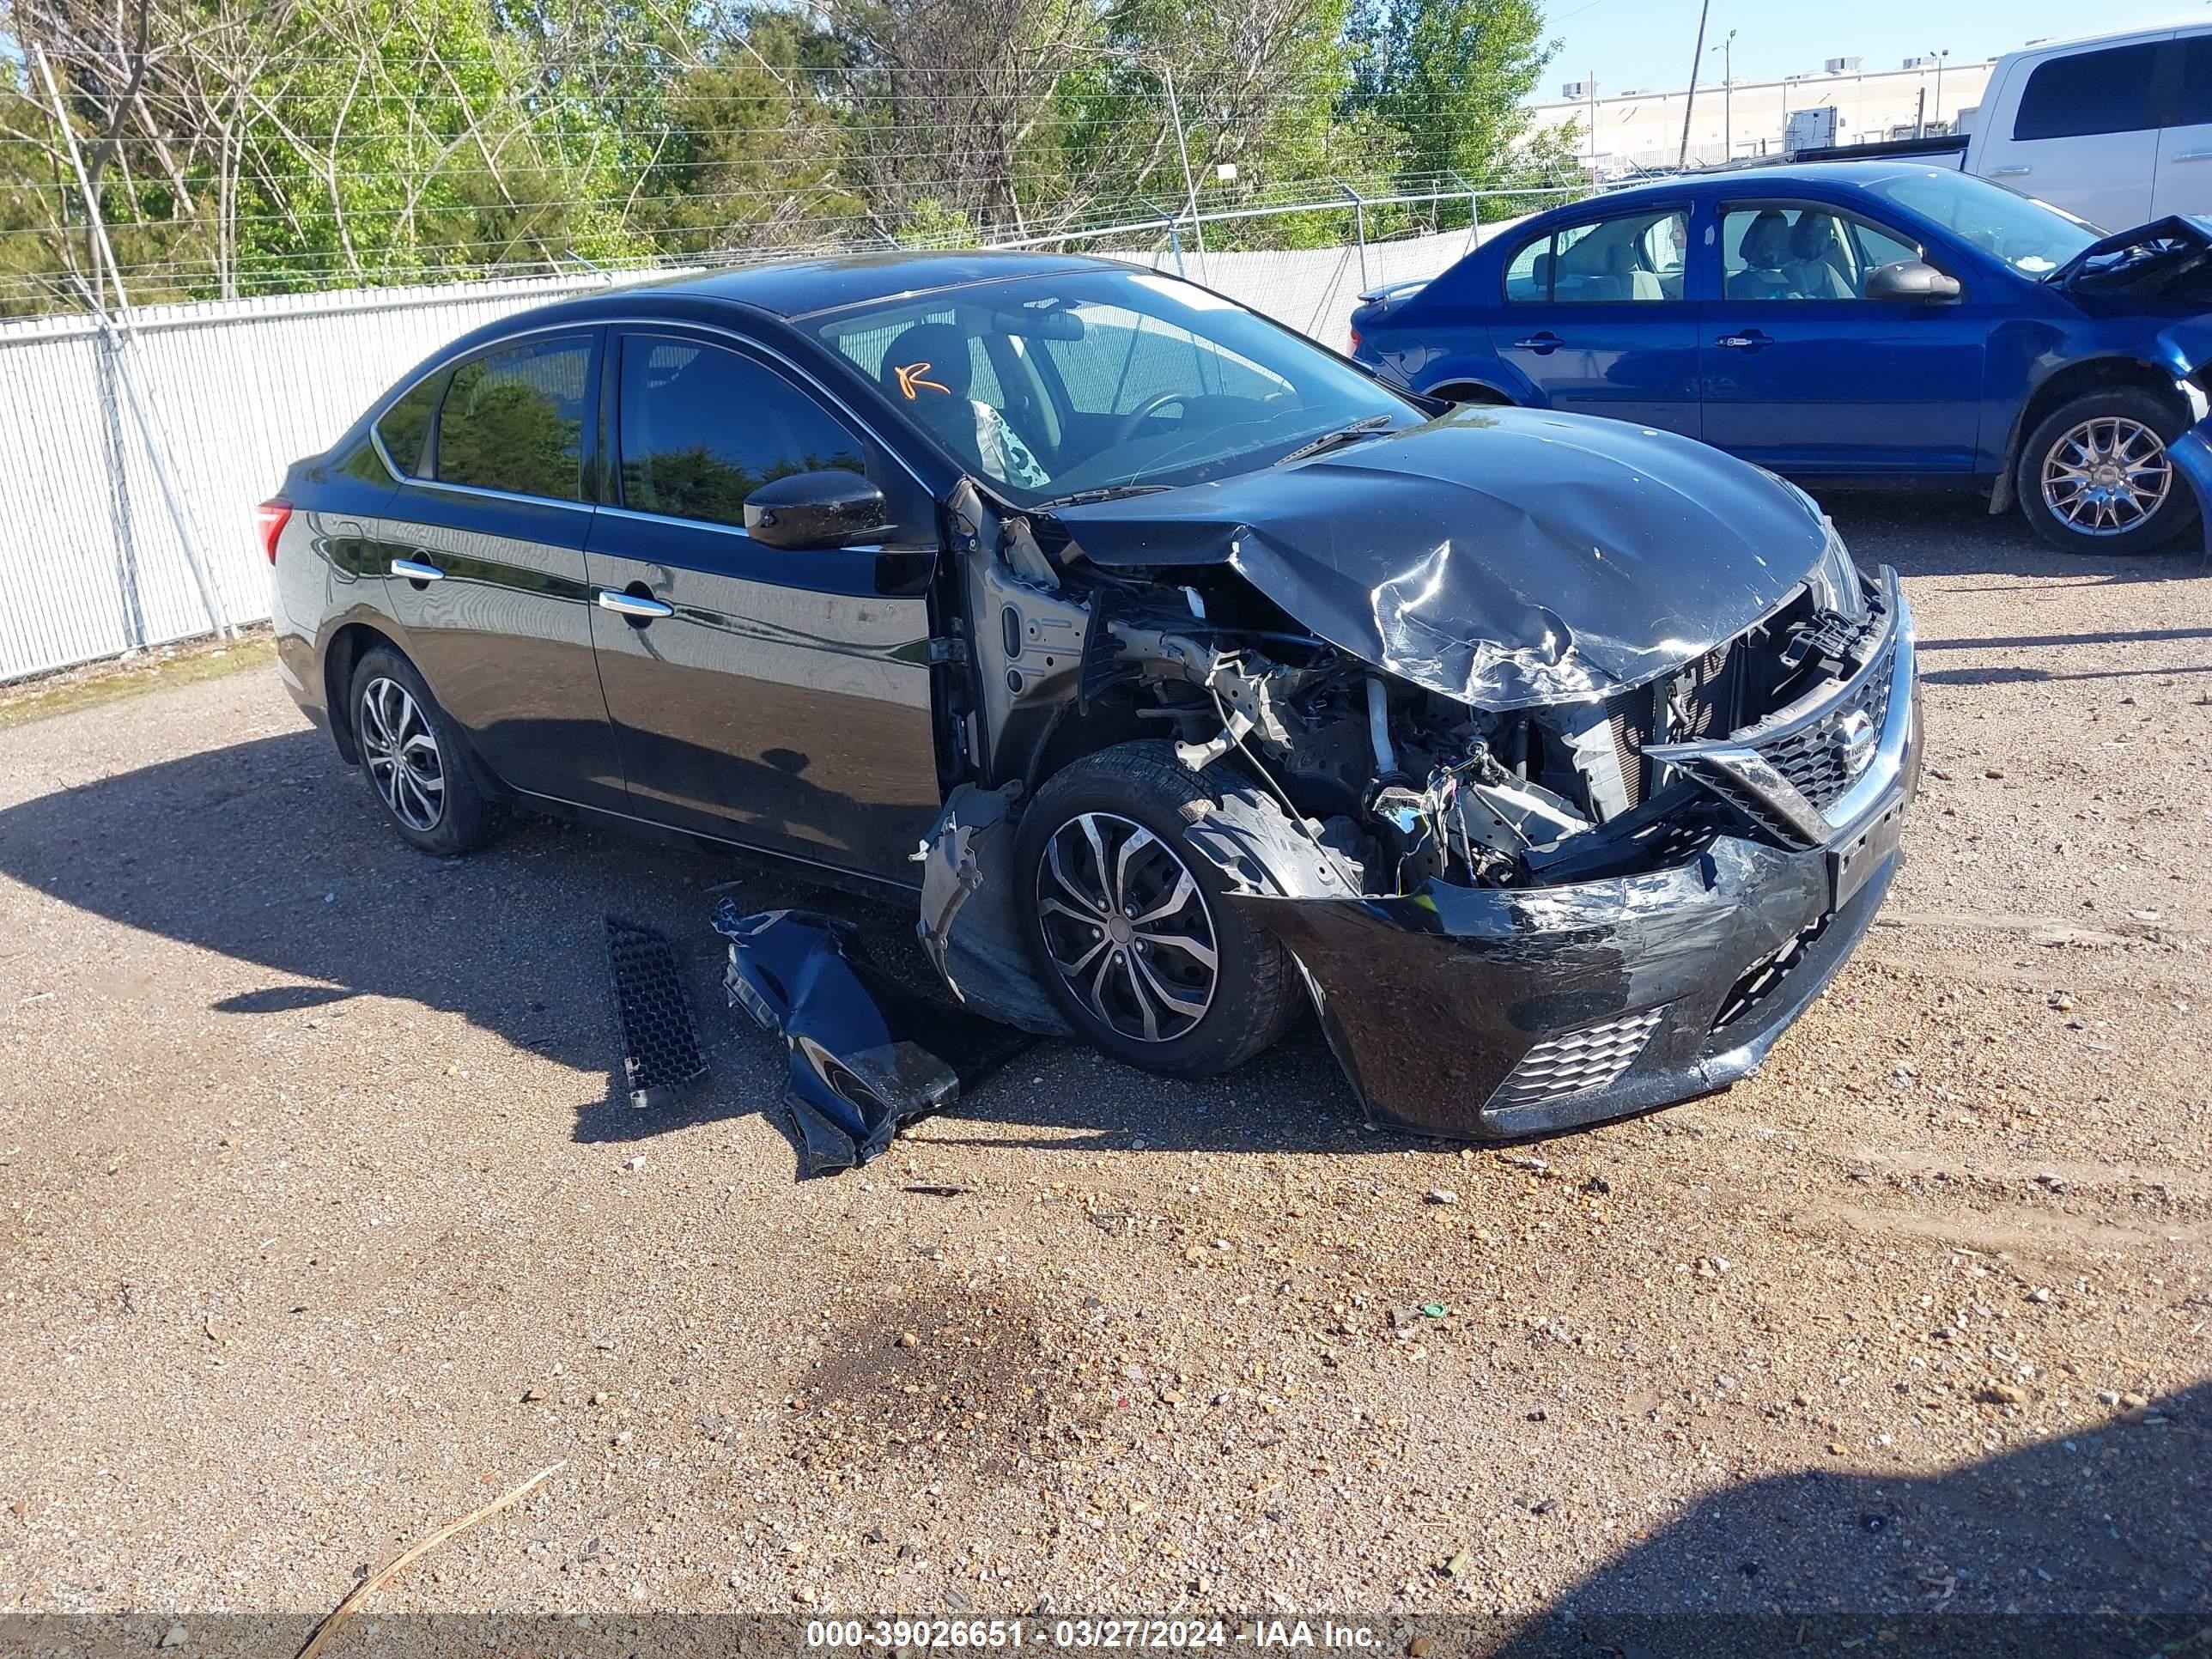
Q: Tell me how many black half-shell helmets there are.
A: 0